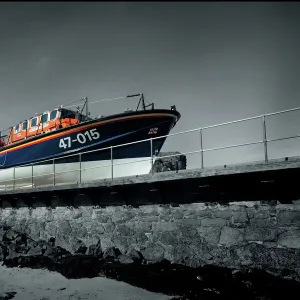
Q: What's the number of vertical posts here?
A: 8